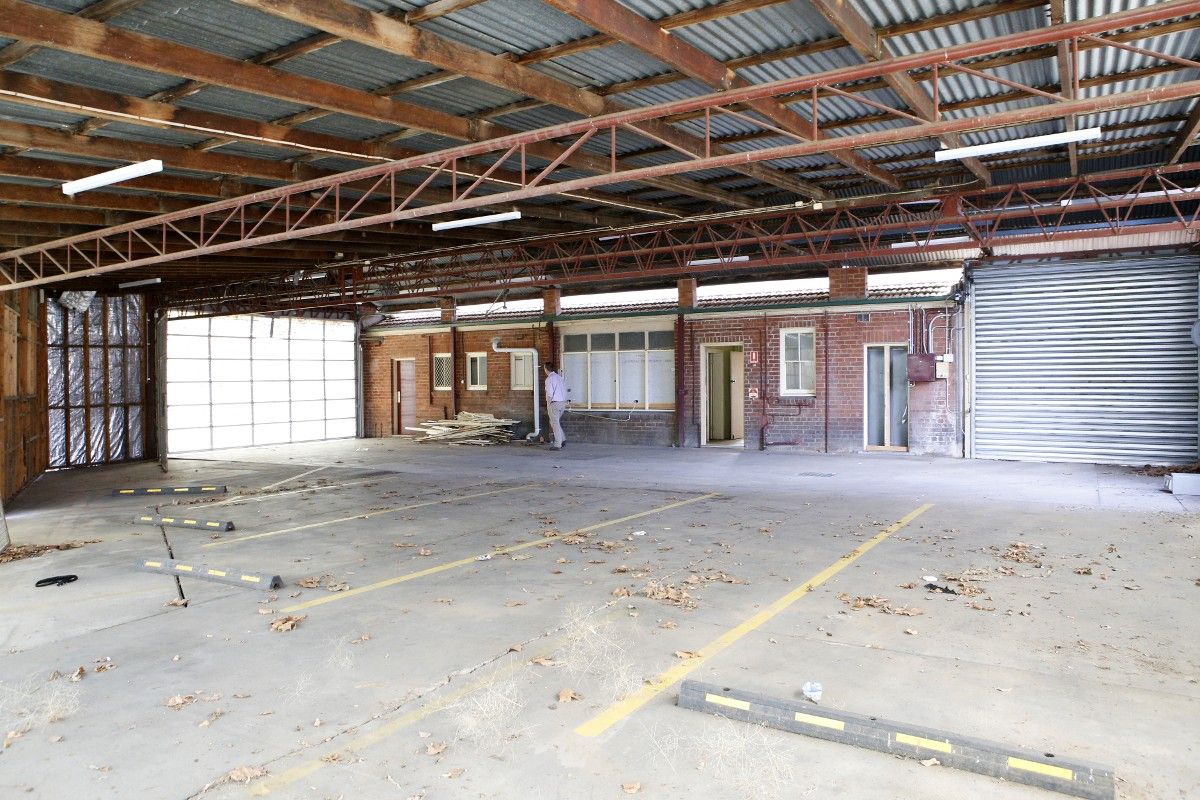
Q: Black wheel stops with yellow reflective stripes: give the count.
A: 4